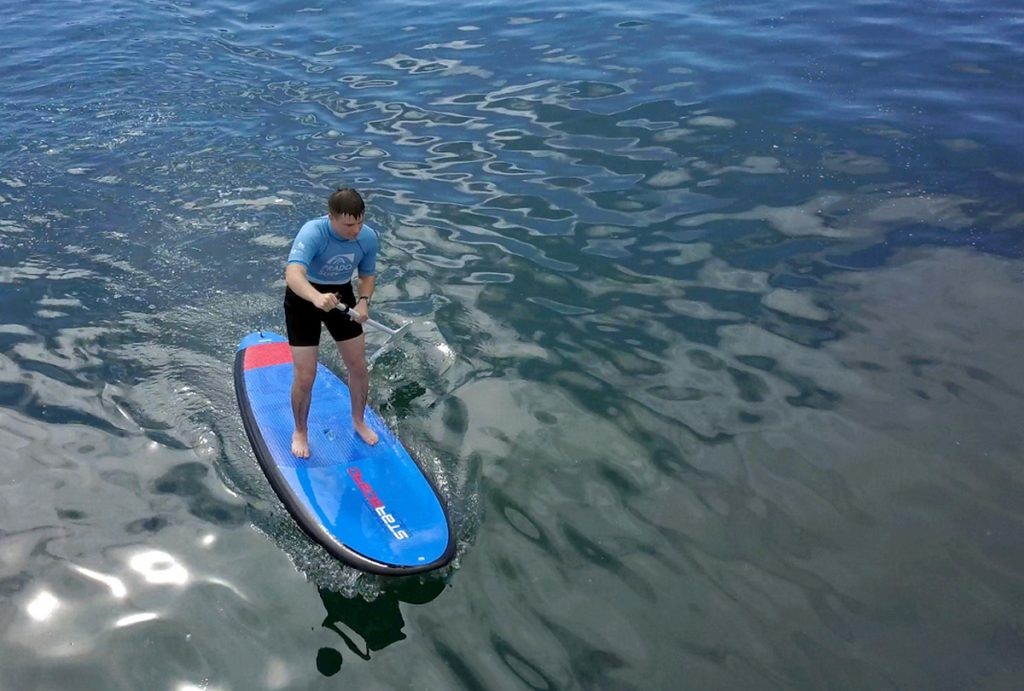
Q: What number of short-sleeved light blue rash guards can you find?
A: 1